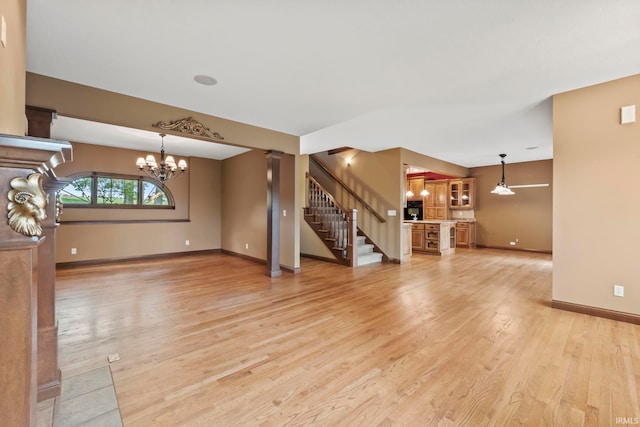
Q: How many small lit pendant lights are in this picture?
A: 2